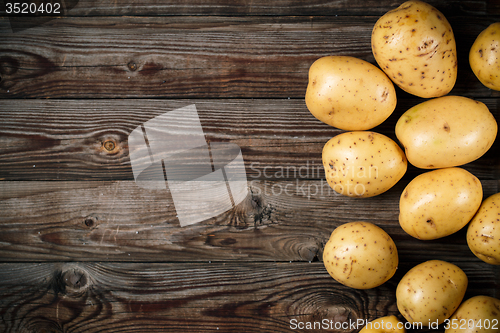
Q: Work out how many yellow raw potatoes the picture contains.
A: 11